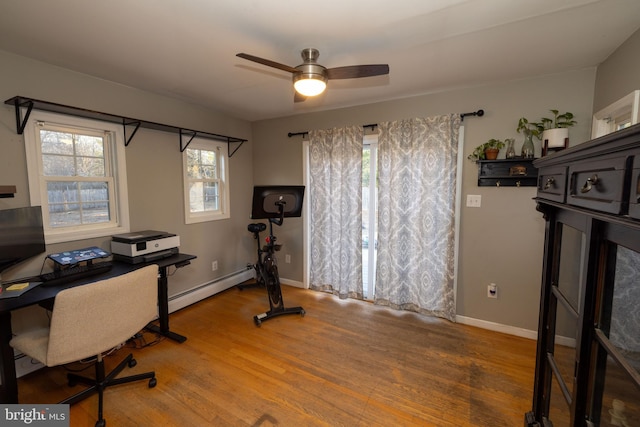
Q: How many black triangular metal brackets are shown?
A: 4